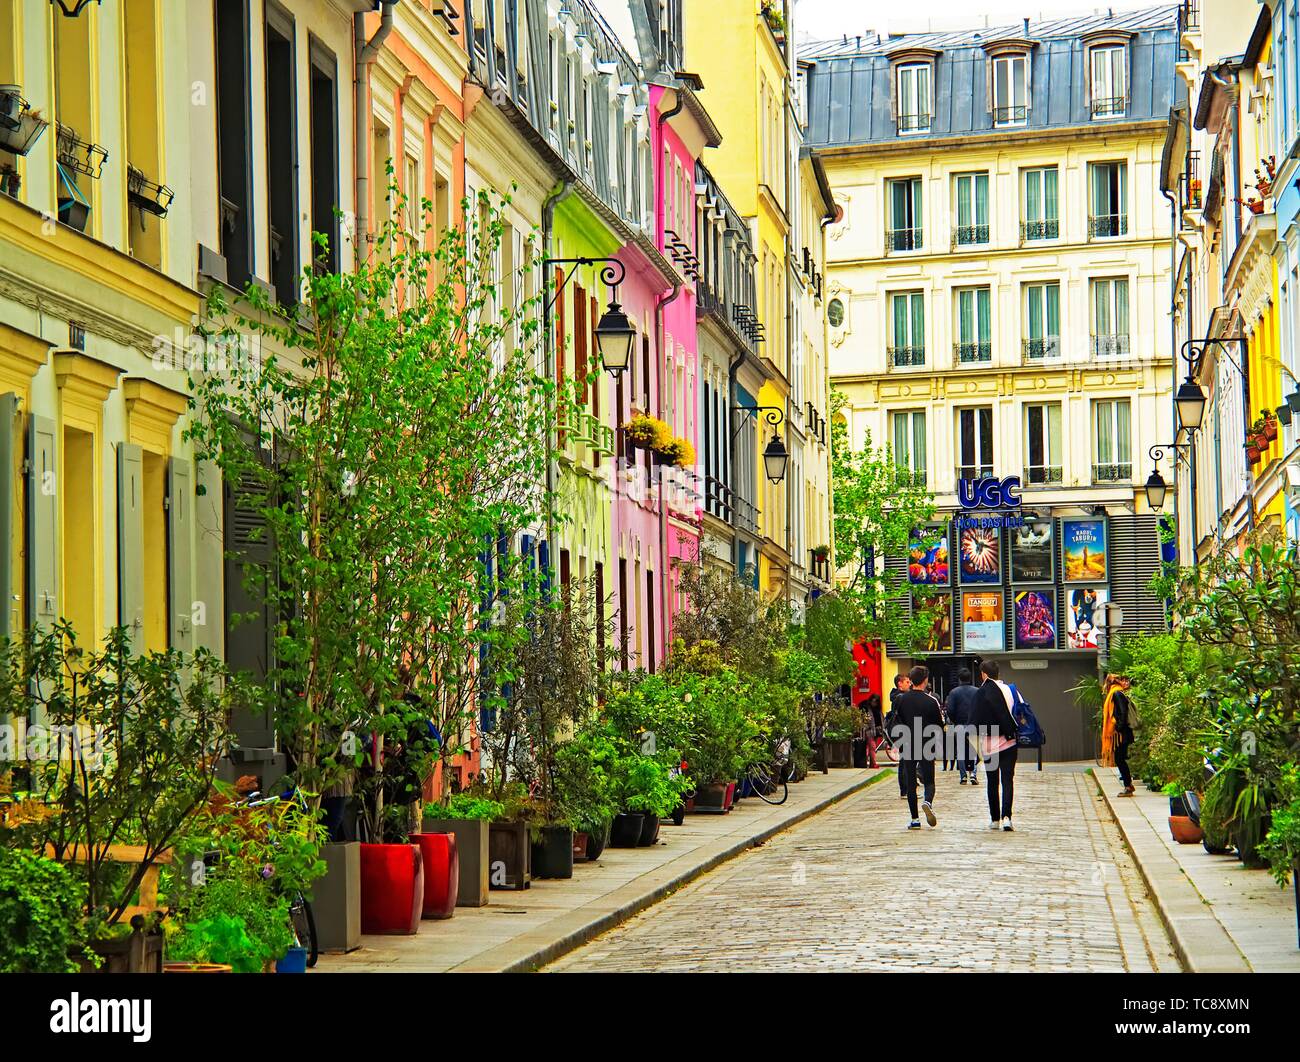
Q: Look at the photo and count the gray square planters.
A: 2